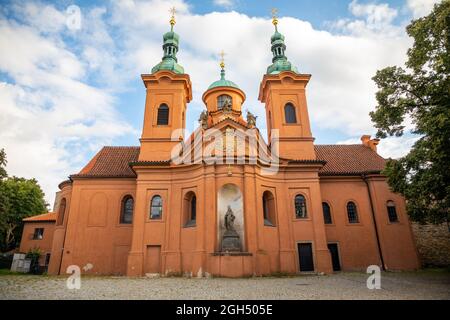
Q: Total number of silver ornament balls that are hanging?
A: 0